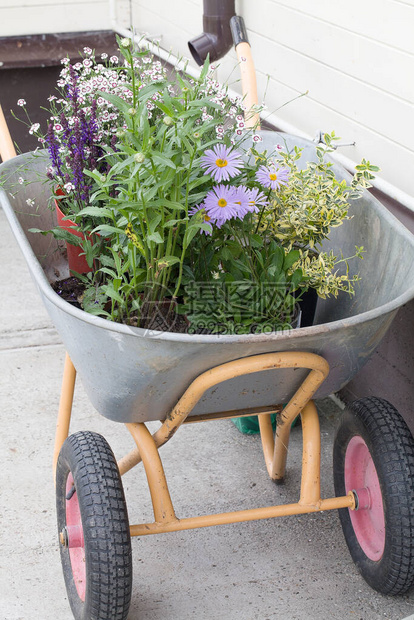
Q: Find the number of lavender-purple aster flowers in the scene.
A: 6